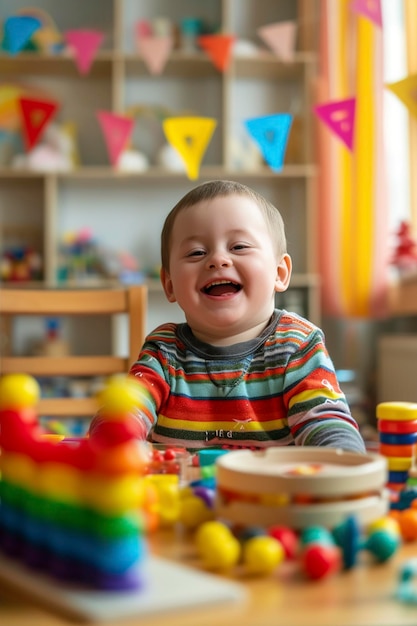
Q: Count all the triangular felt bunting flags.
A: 12